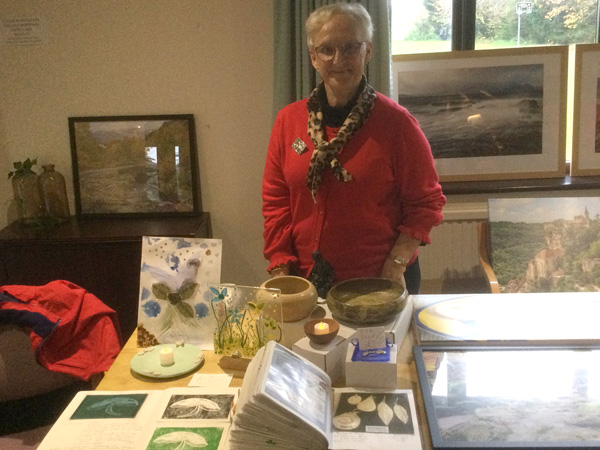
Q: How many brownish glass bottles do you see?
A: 2